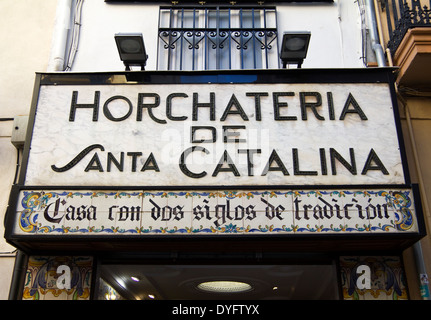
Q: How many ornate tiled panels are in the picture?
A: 3